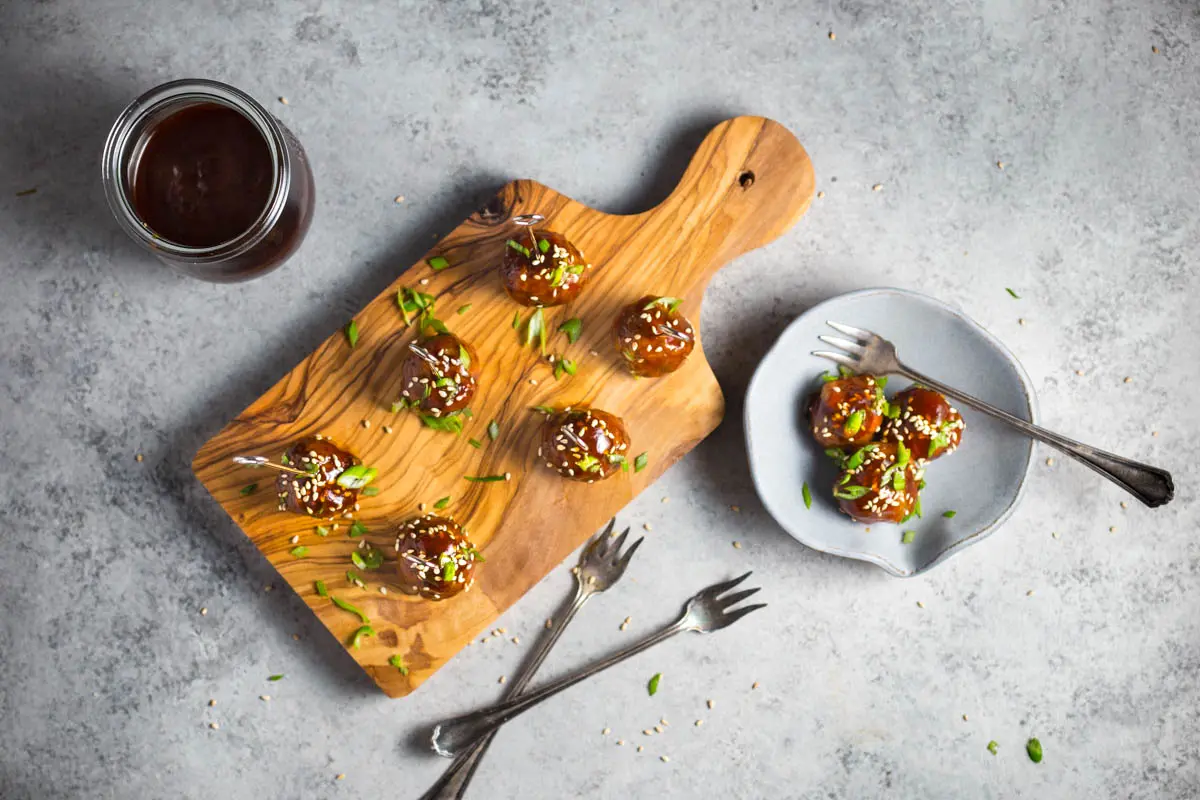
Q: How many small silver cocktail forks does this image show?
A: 3